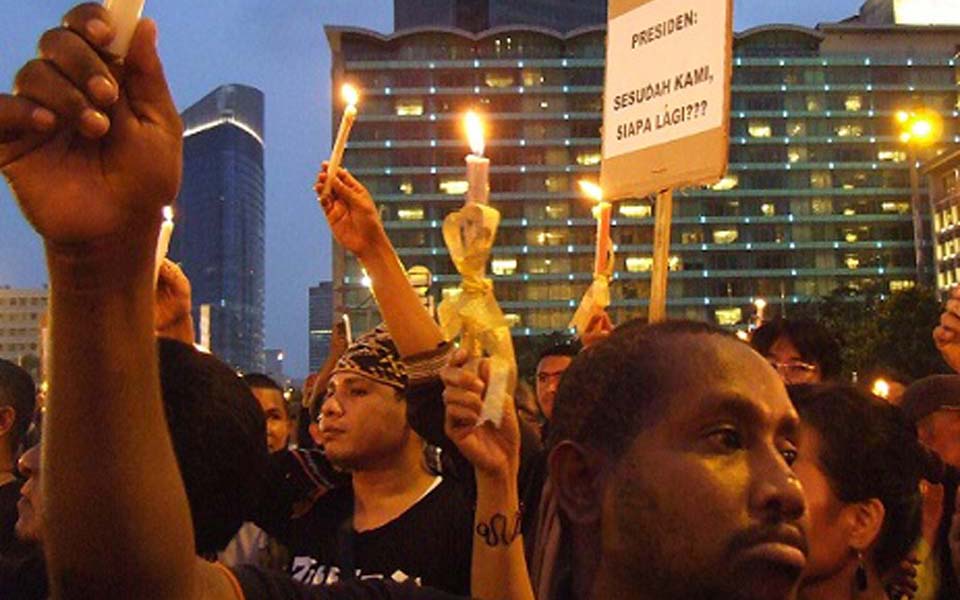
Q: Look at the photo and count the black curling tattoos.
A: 1